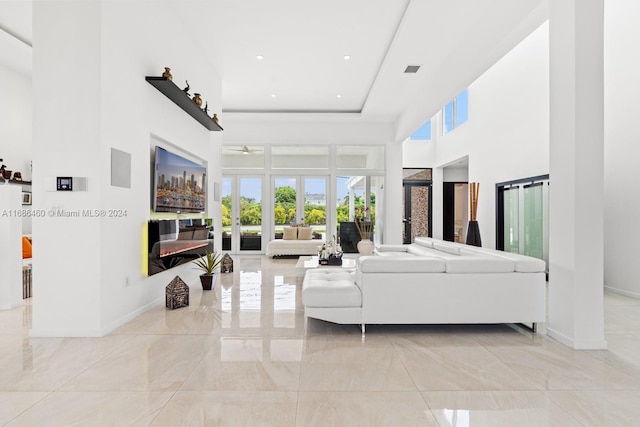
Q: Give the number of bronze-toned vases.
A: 3